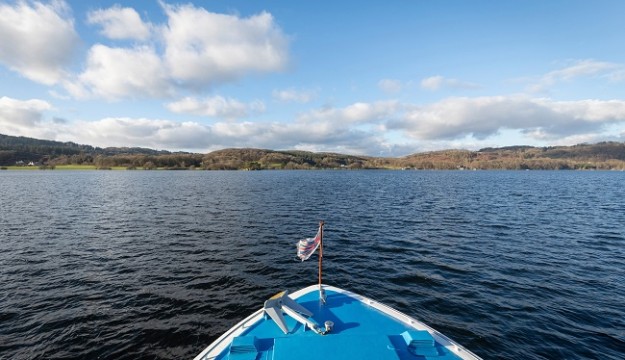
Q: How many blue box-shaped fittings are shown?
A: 2